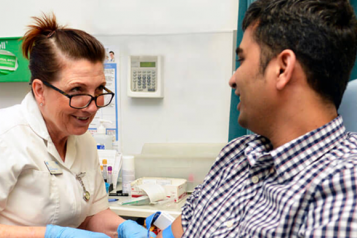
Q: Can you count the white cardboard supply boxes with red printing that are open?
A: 1